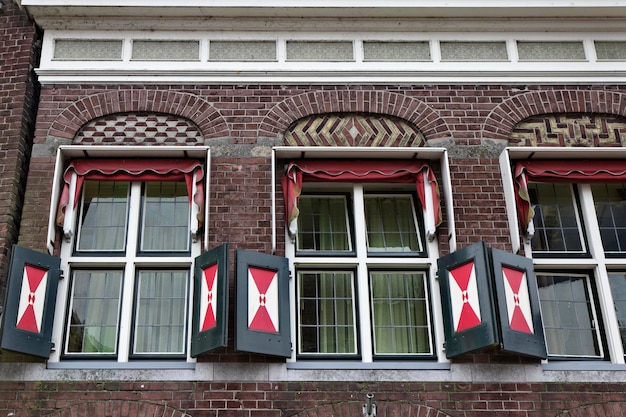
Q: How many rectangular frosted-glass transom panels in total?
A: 8